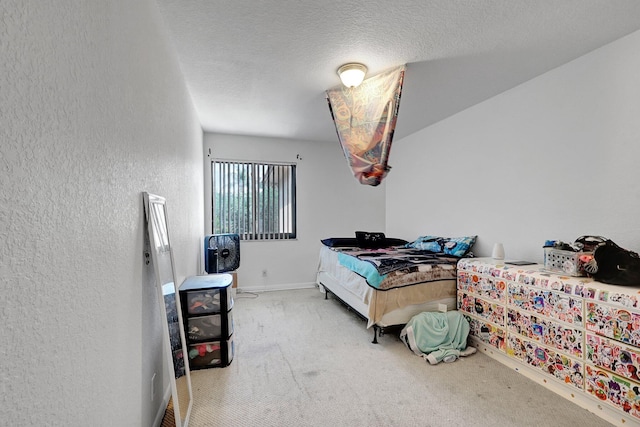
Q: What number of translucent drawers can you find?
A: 3